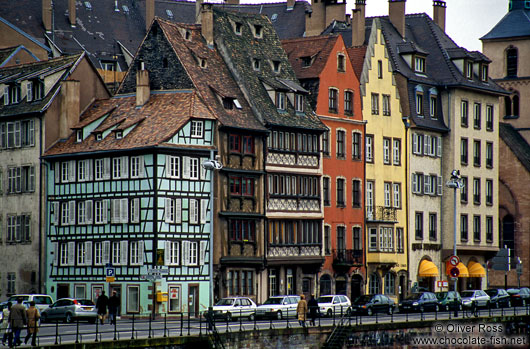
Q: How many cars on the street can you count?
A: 12